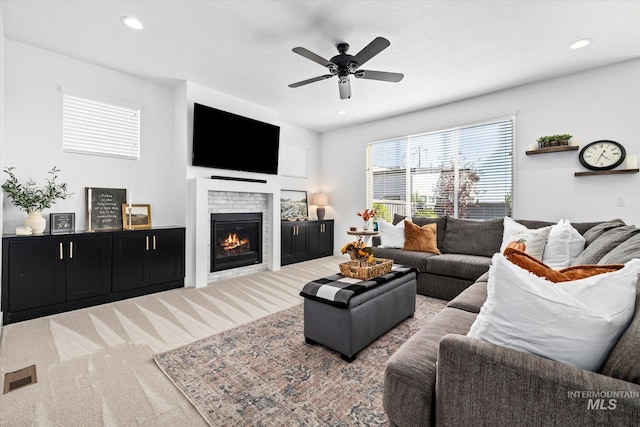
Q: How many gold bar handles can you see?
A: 8